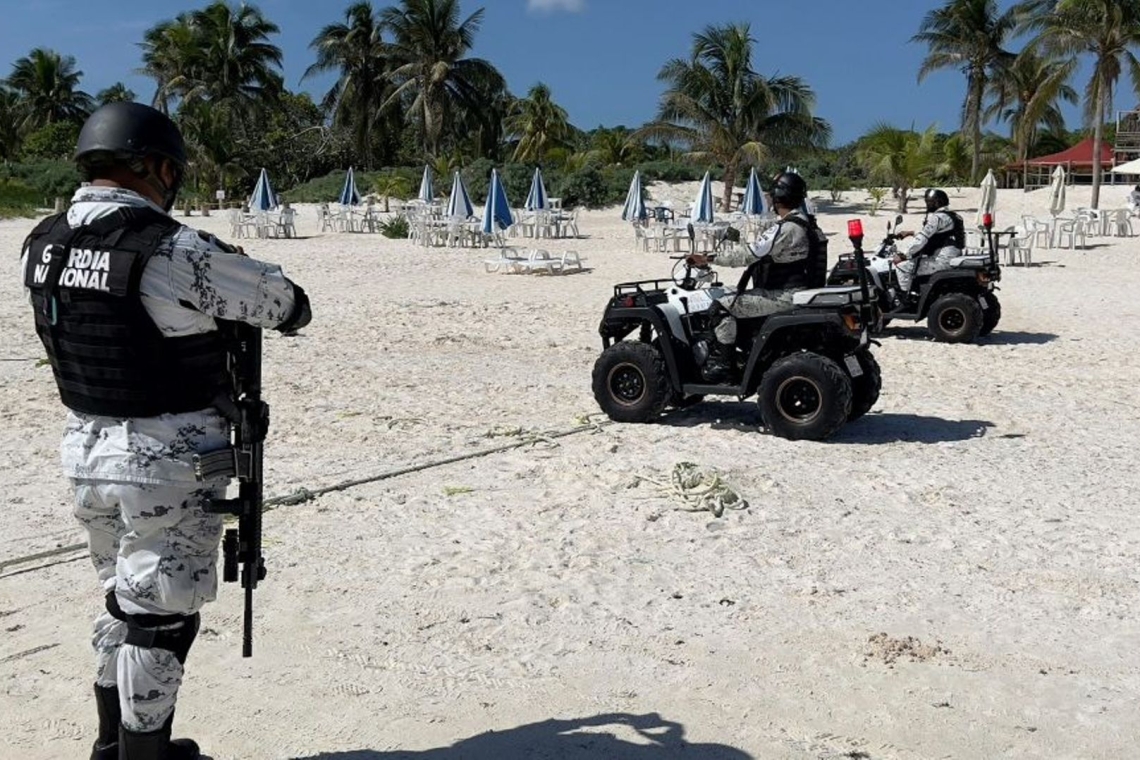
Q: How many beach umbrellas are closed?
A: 12